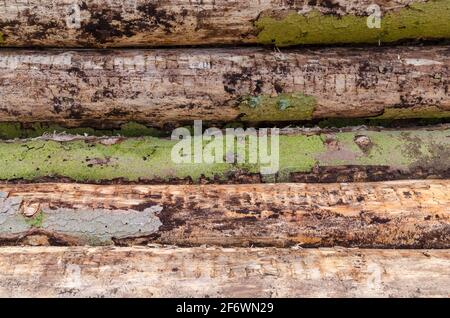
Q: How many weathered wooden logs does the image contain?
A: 5